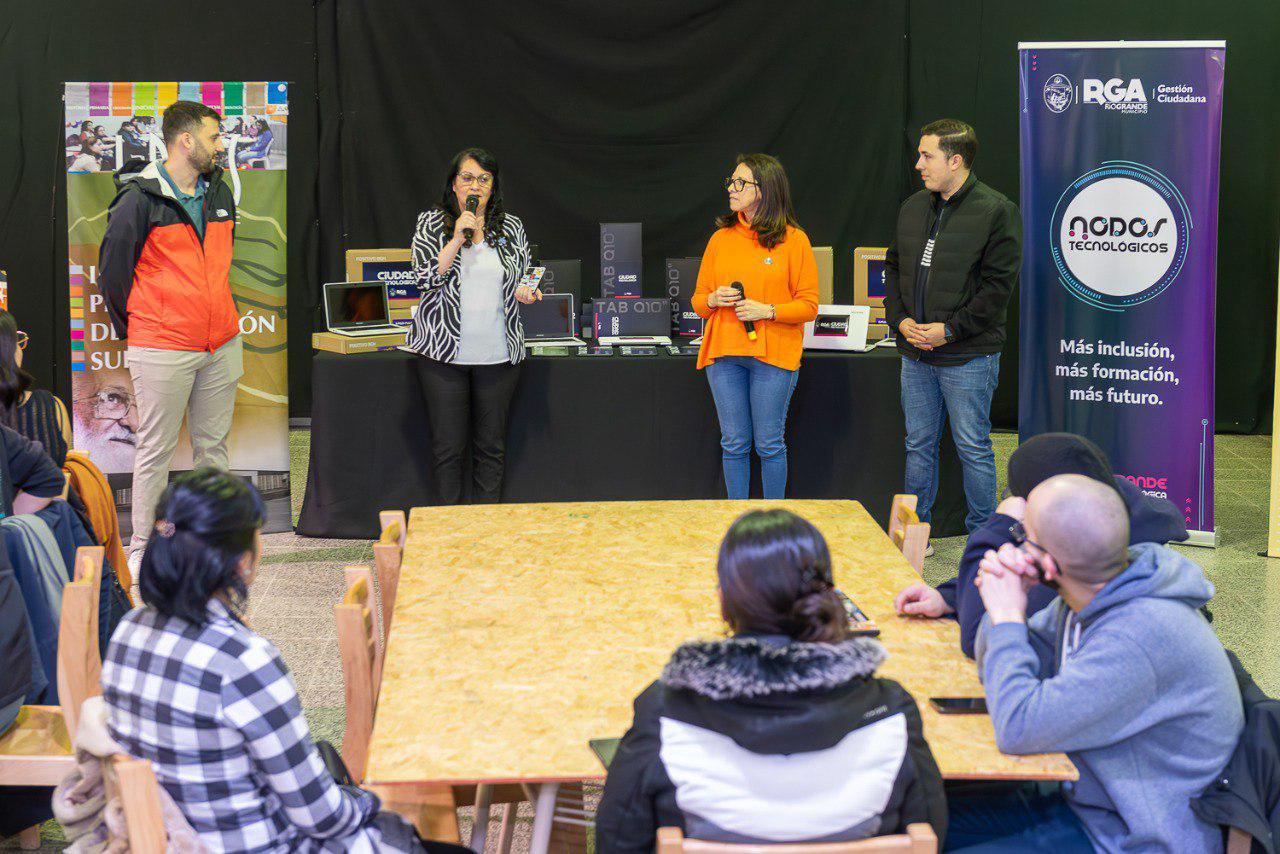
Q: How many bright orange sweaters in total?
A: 1